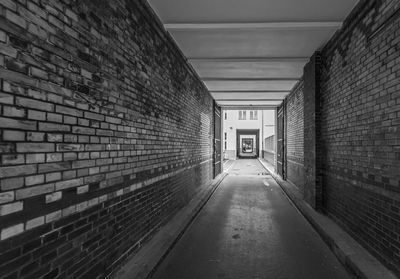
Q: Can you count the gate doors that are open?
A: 2